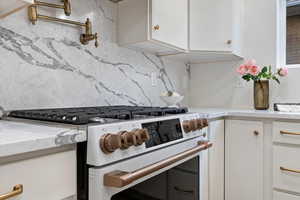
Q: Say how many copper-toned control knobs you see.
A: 6